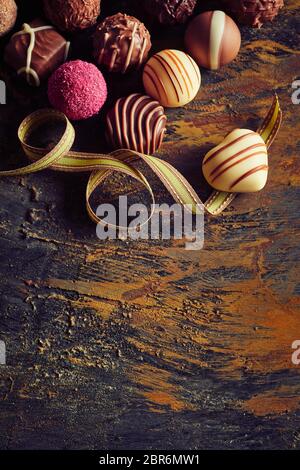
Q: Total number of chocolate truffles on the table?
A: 11